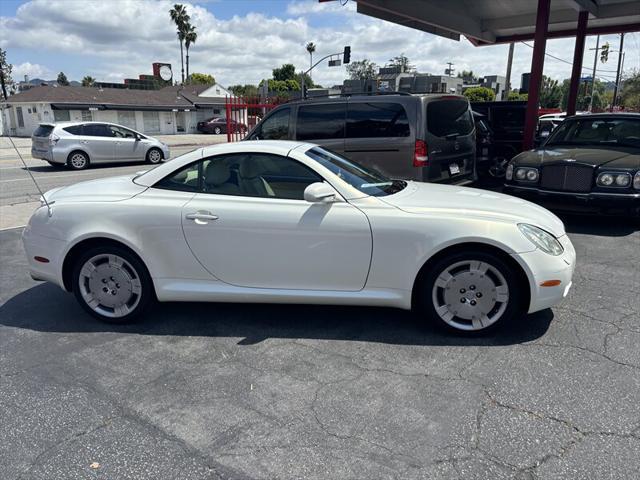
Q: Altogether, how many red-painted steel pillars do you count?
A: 2